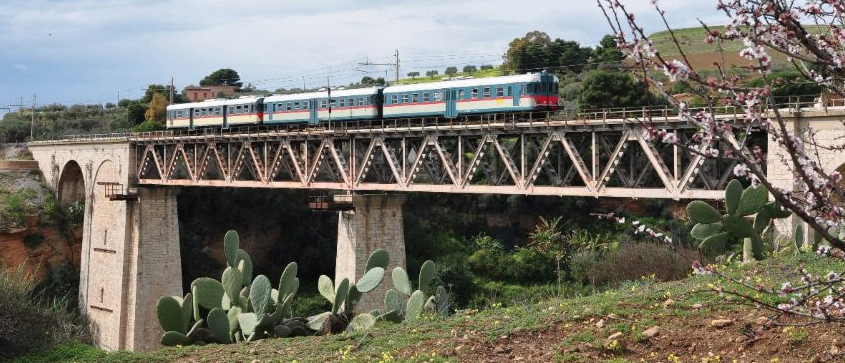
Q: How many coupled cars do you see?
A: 3